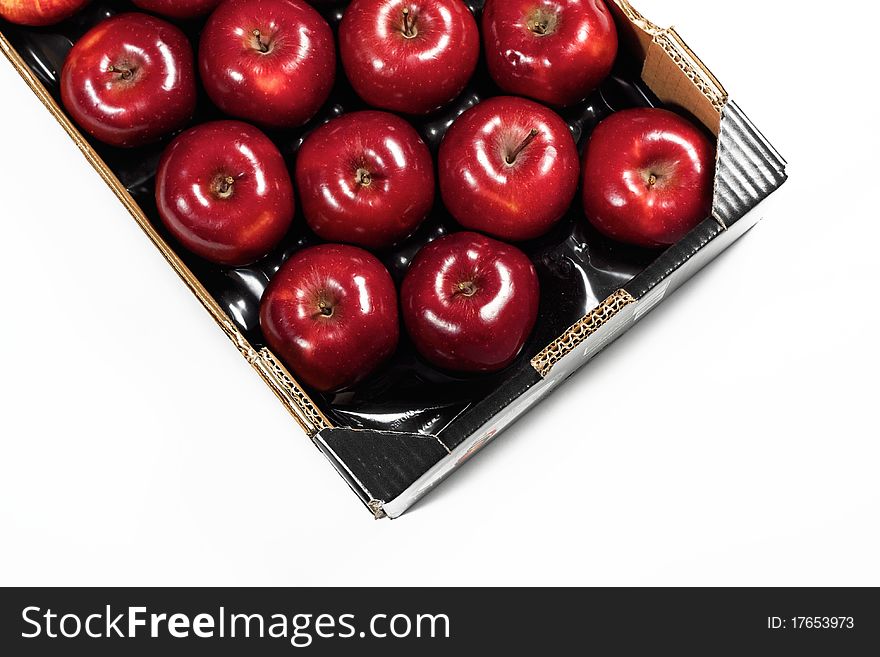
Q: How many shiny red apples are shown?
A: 12